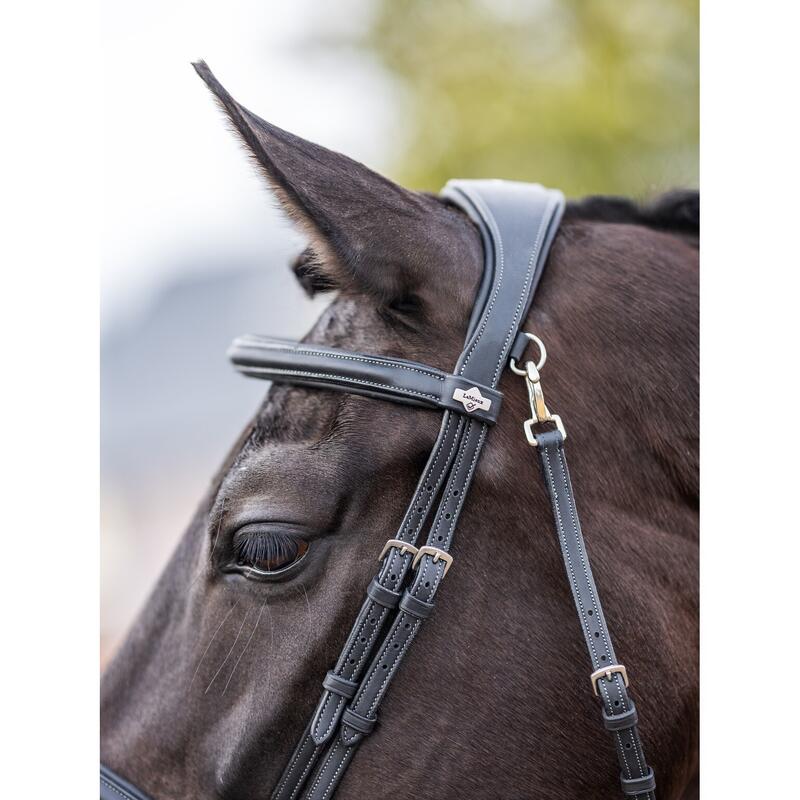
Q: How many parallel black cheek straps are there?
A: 2